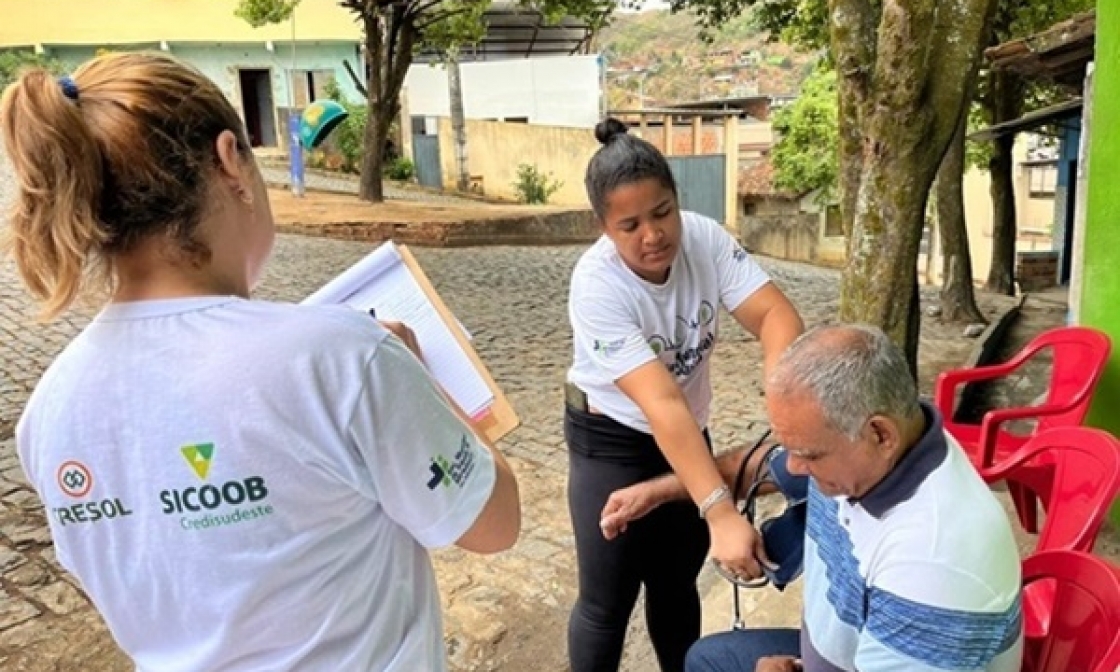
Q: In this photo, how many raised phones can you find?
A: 0